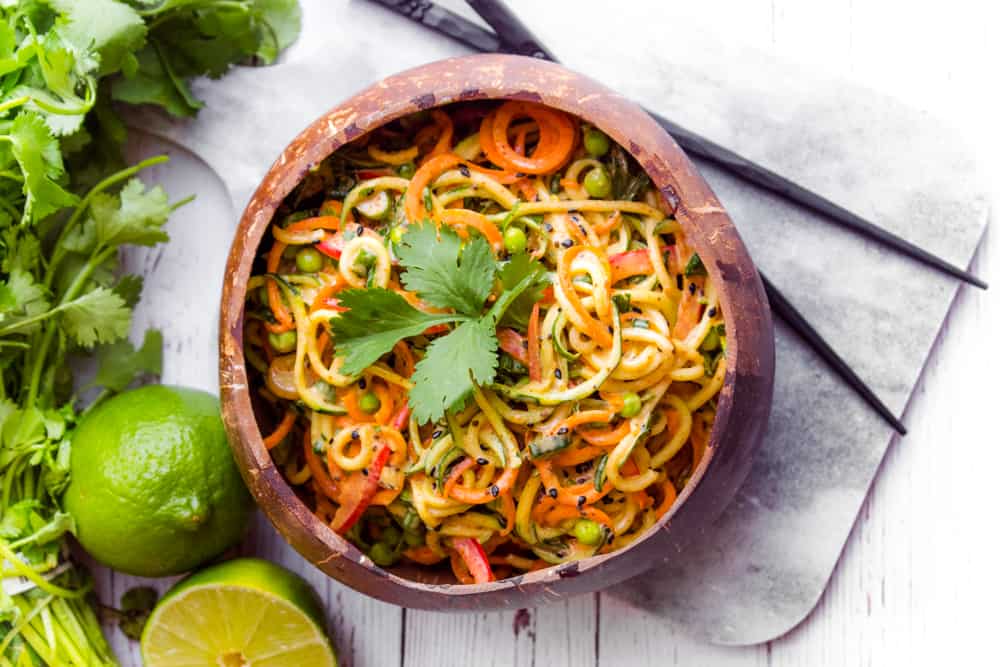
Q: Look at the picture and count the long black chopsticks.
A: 2